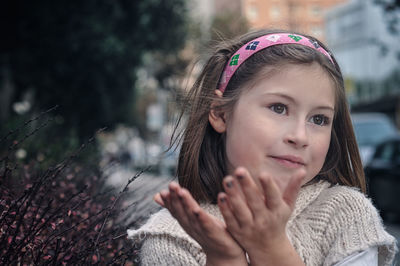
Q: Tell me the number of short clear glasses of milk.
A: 0